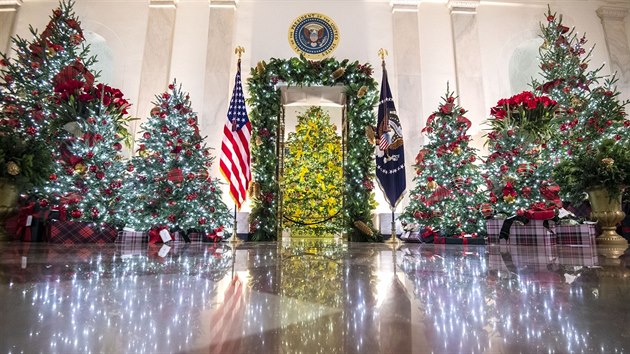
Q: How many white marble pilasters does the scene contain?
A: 6